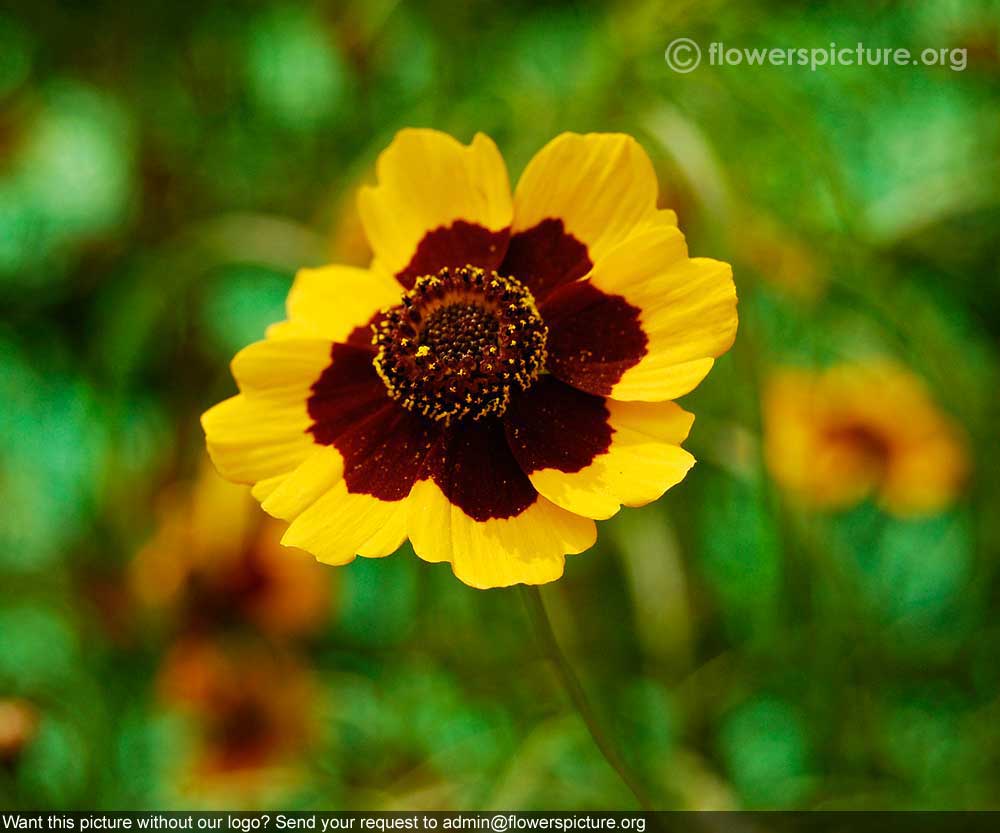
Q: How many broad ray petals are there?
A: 8